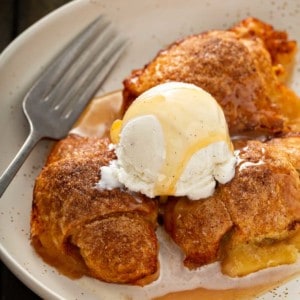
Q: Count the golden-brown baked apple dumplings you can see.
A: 3